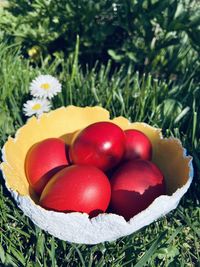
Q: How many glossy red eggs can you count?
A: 5